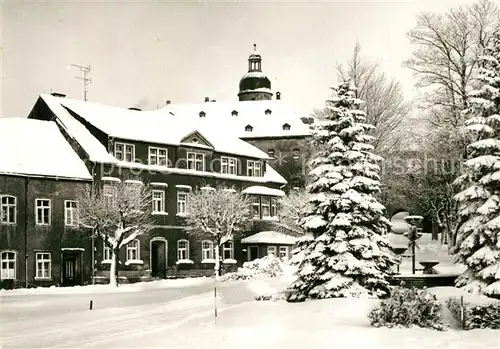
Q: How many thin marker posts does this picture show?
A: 3